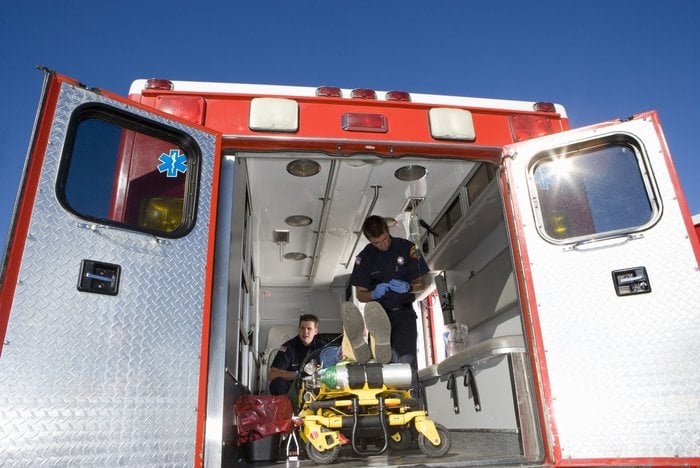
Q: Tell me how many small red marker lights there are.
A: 5